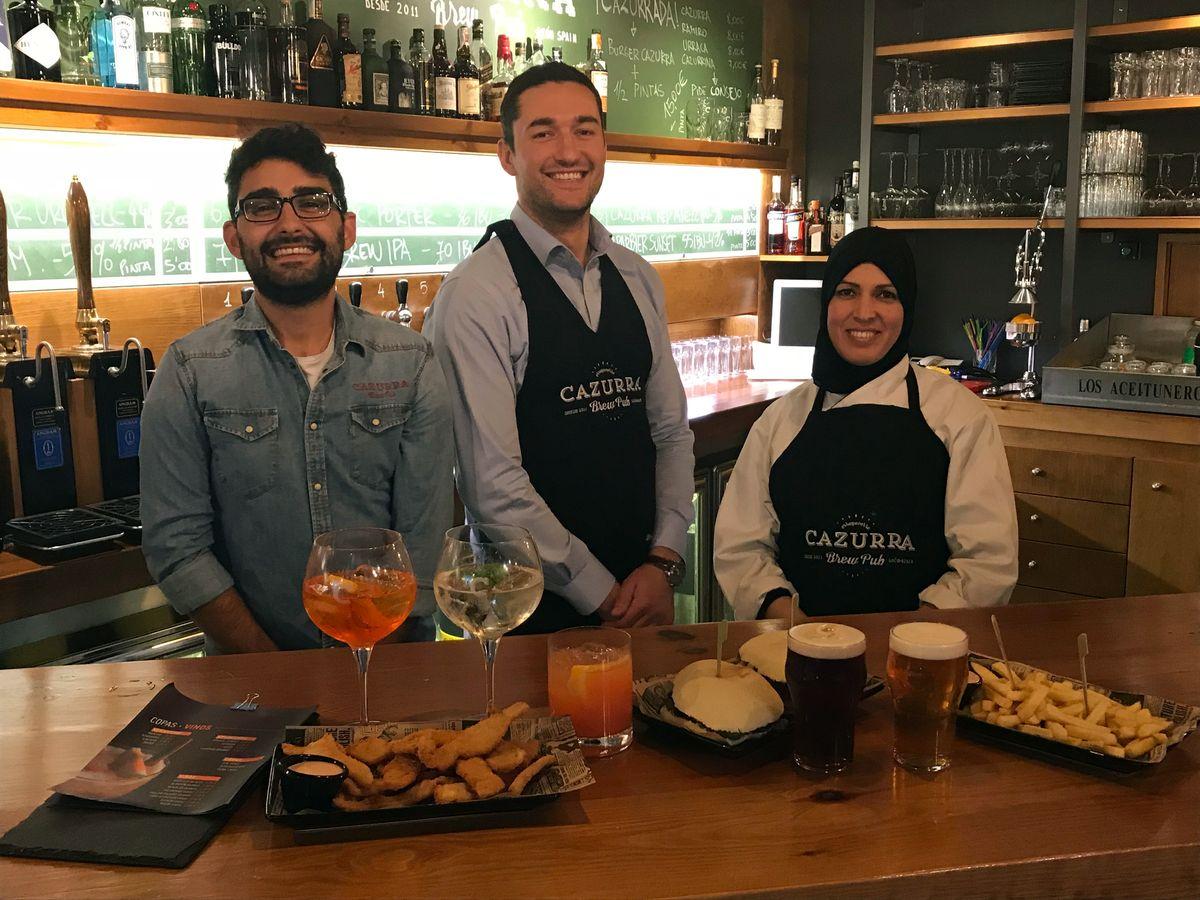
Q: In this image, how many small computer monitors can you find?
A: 1